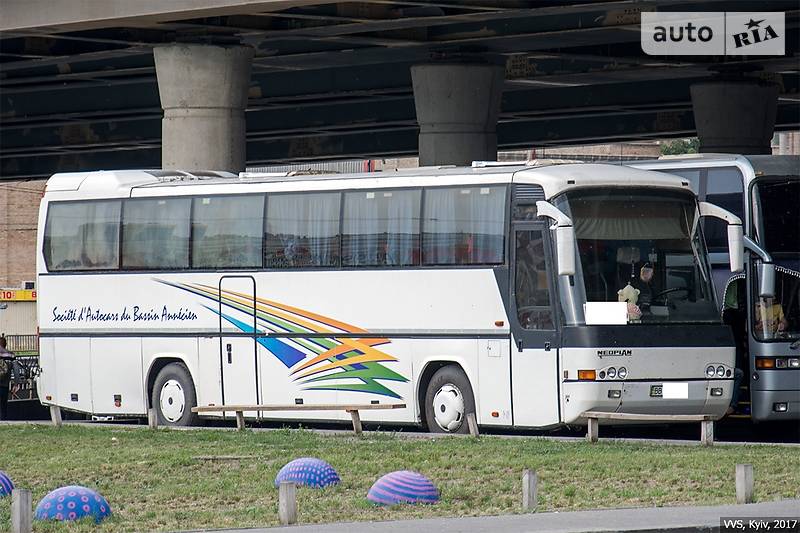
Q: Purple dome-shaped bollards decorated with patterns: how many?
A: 4